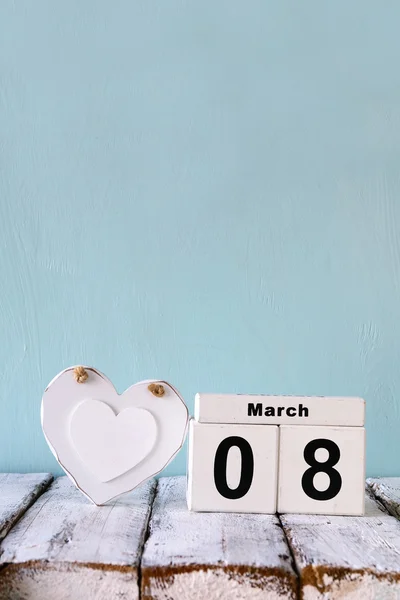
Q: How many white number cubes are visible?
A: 2